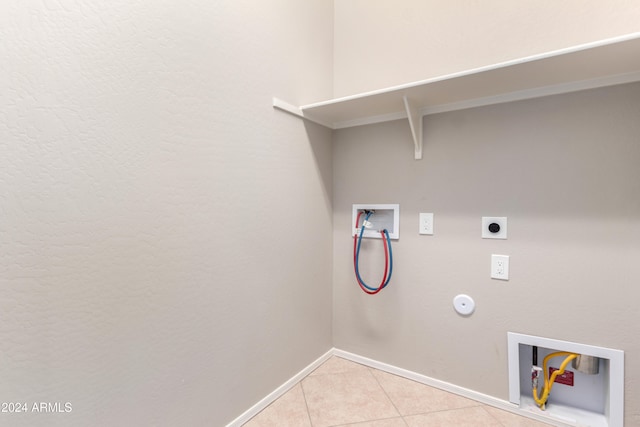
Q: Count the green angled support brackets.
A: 0